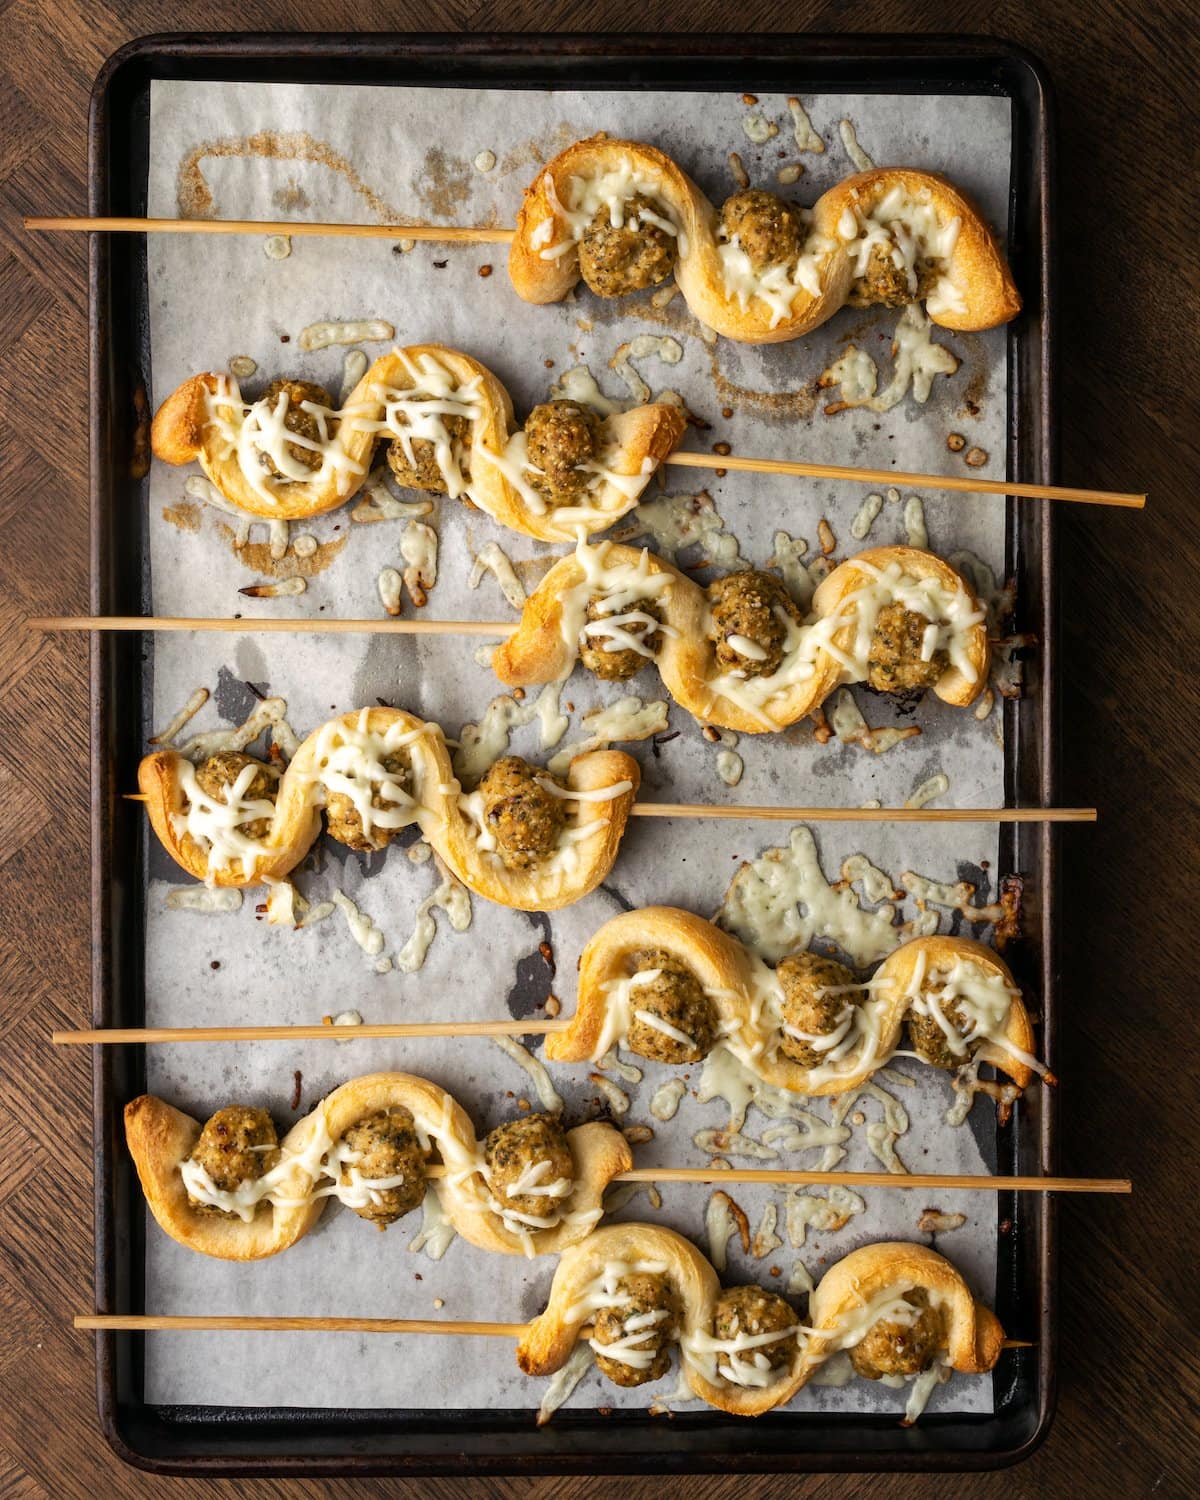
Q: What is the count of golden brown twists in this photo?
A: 7